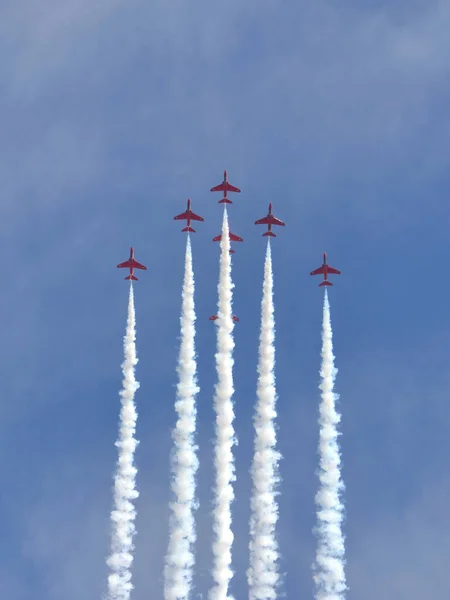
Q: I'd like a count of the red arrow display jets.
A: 7